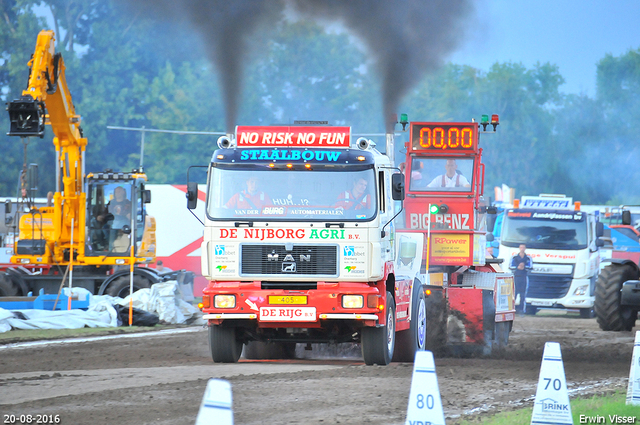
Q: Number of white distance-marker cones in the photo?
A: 4